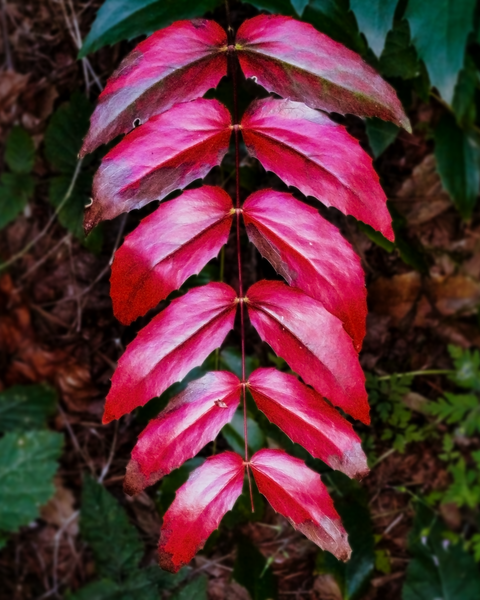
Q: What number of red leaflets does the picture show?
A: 12